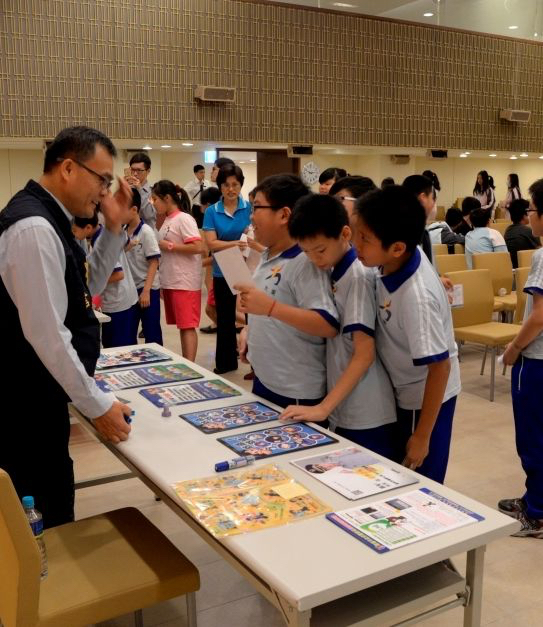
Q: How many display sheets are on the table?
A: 8